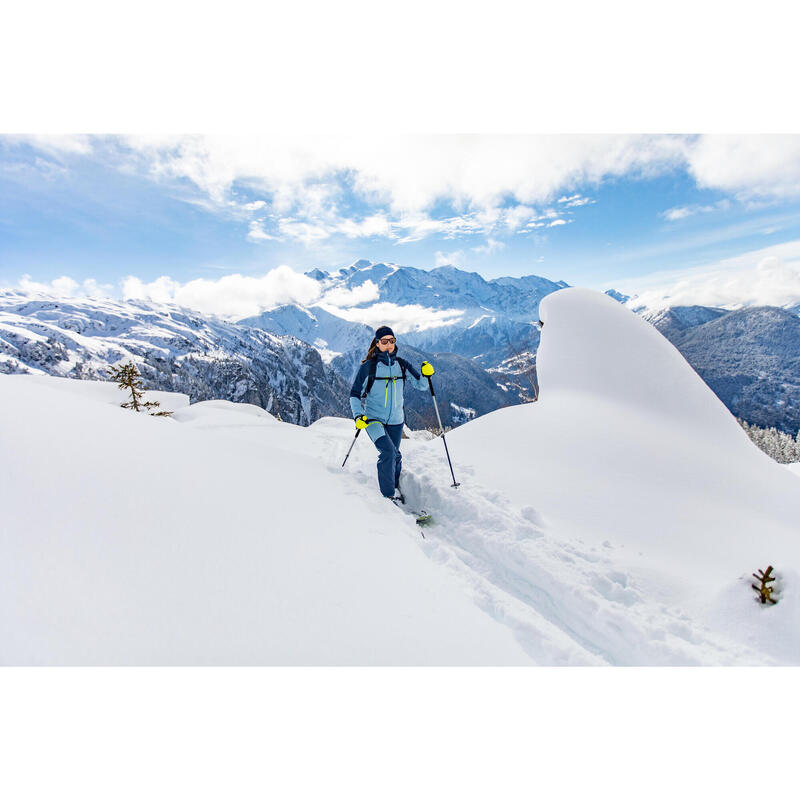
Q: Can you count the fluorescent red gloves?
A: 0